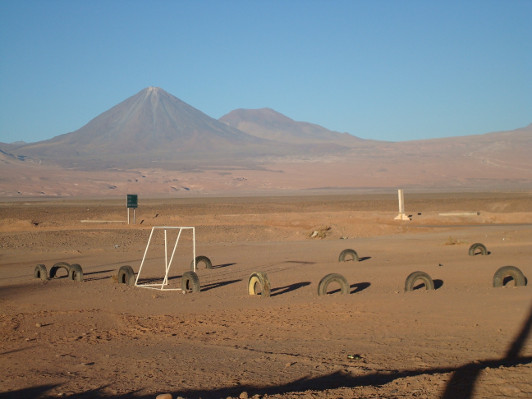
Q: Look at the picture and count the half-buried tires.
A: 12